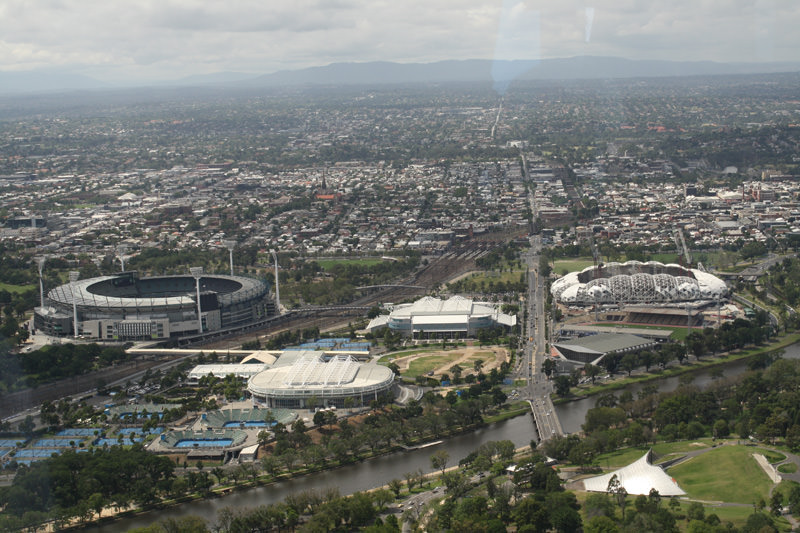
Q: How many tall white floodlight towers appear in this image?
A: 6